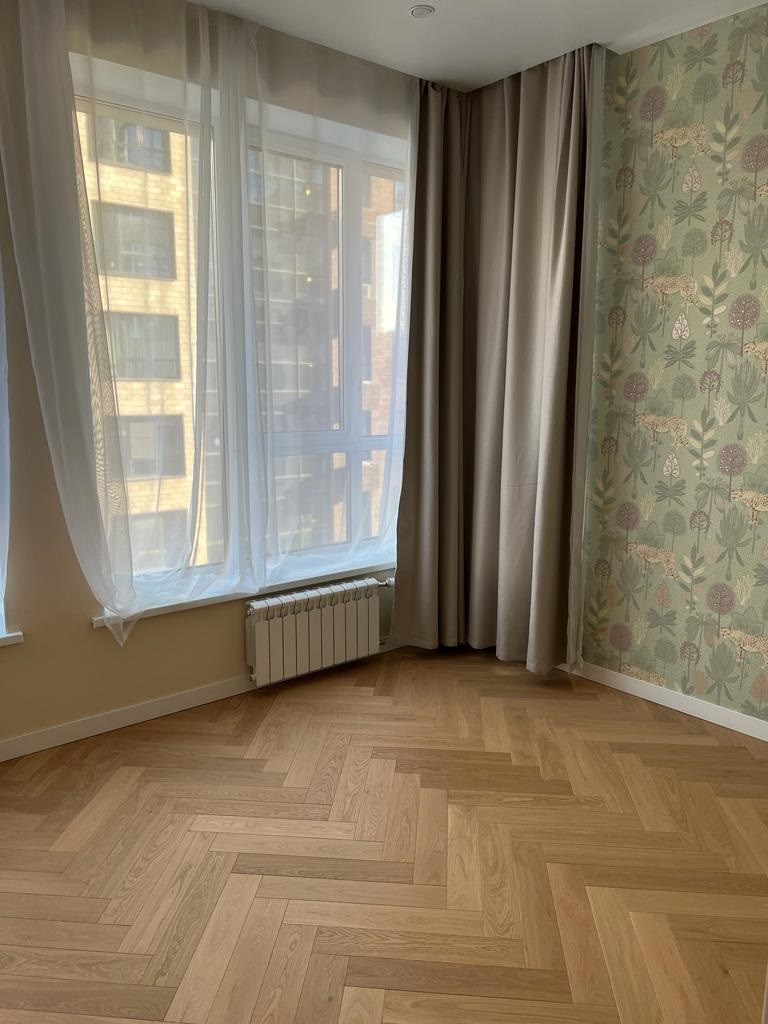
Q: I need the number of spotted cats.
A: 9